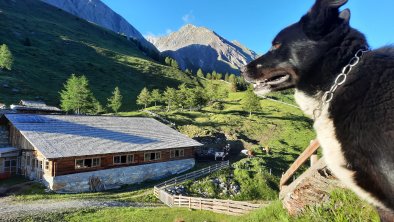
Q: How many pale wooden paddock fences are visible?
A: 1